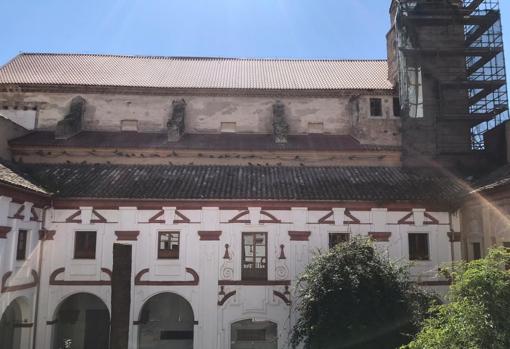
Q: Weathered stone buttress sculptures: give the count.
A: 3